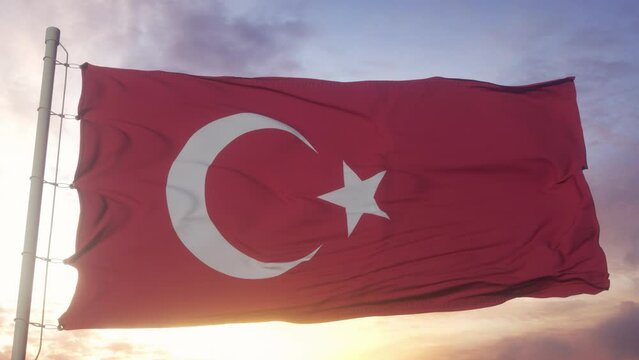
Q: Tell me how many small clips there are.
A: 5